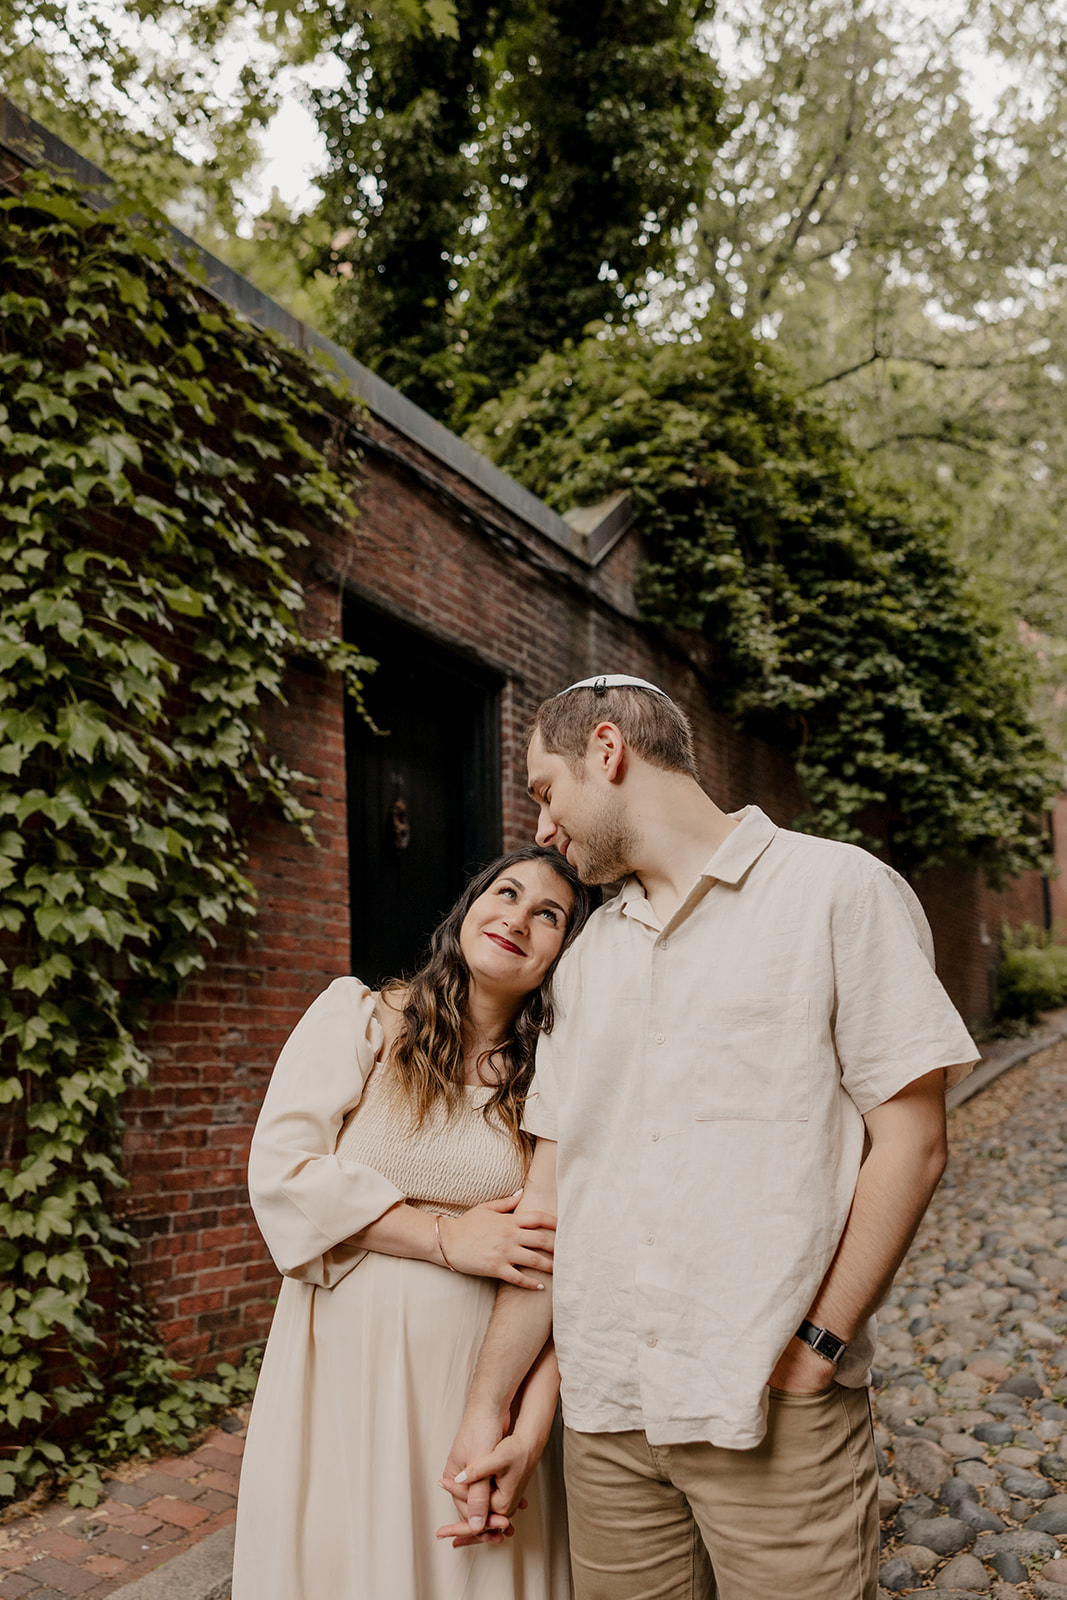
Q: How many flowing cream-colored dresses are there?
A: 1